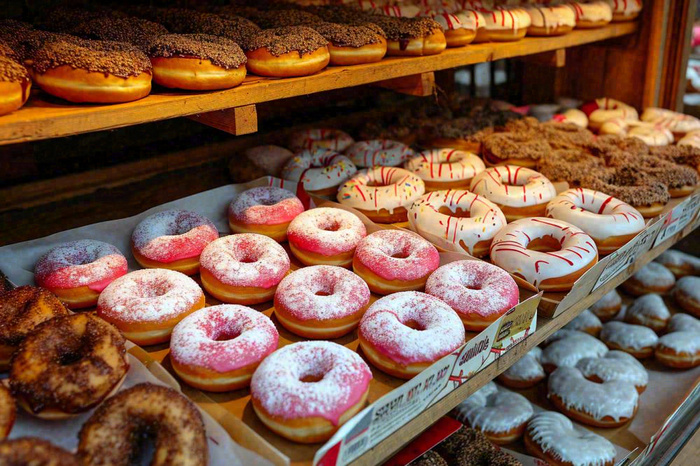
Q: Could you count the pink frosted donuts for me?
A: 12